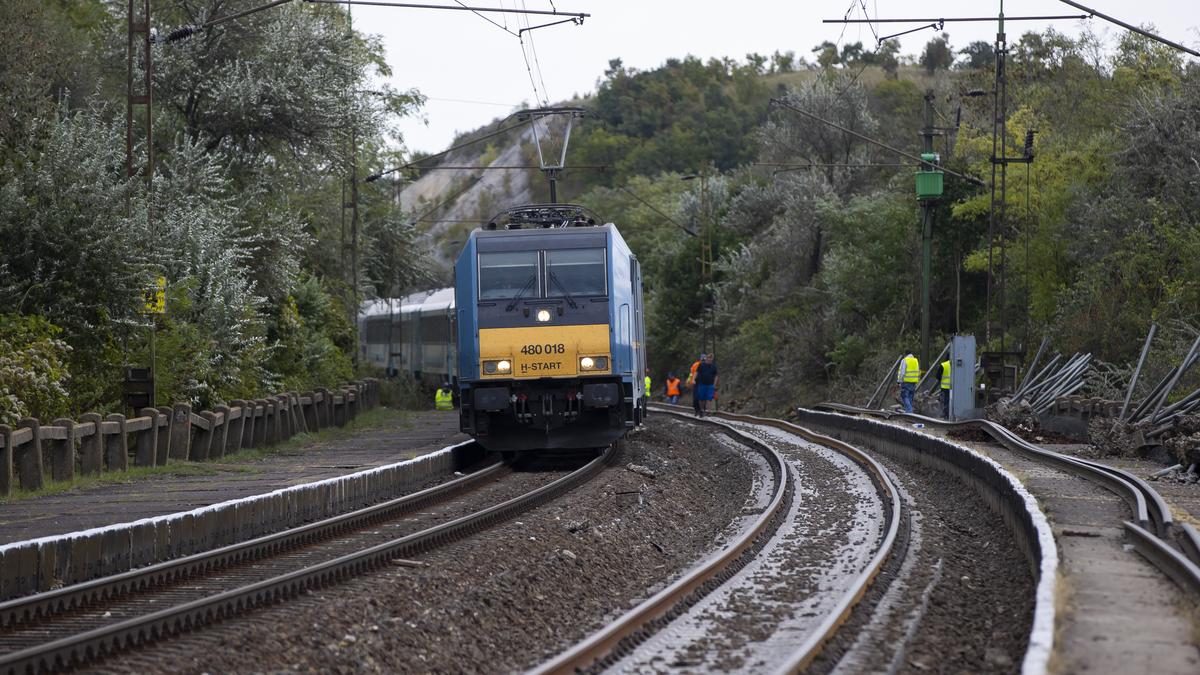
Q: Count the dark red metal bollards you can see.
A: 0